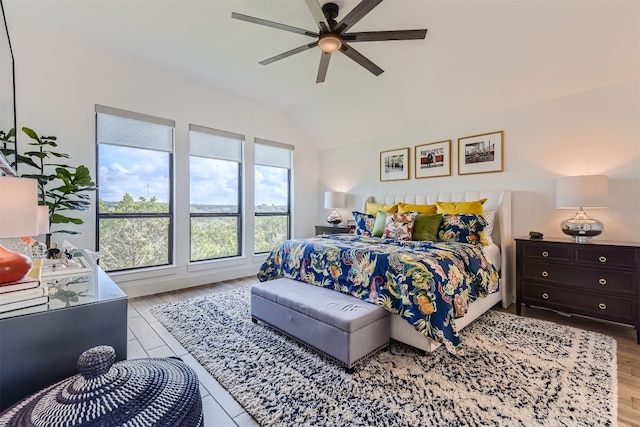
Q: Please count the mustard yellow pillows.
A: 3